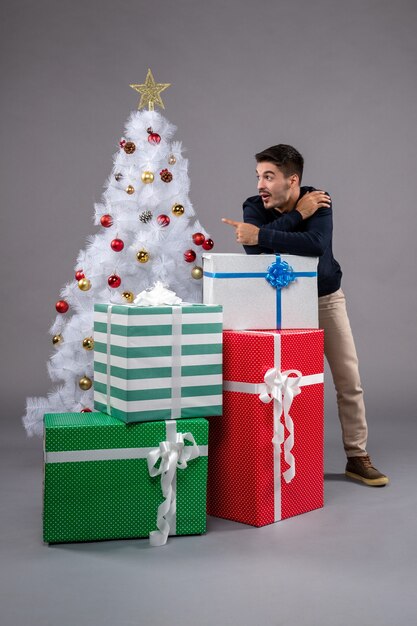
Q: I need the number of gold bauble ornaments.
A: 11